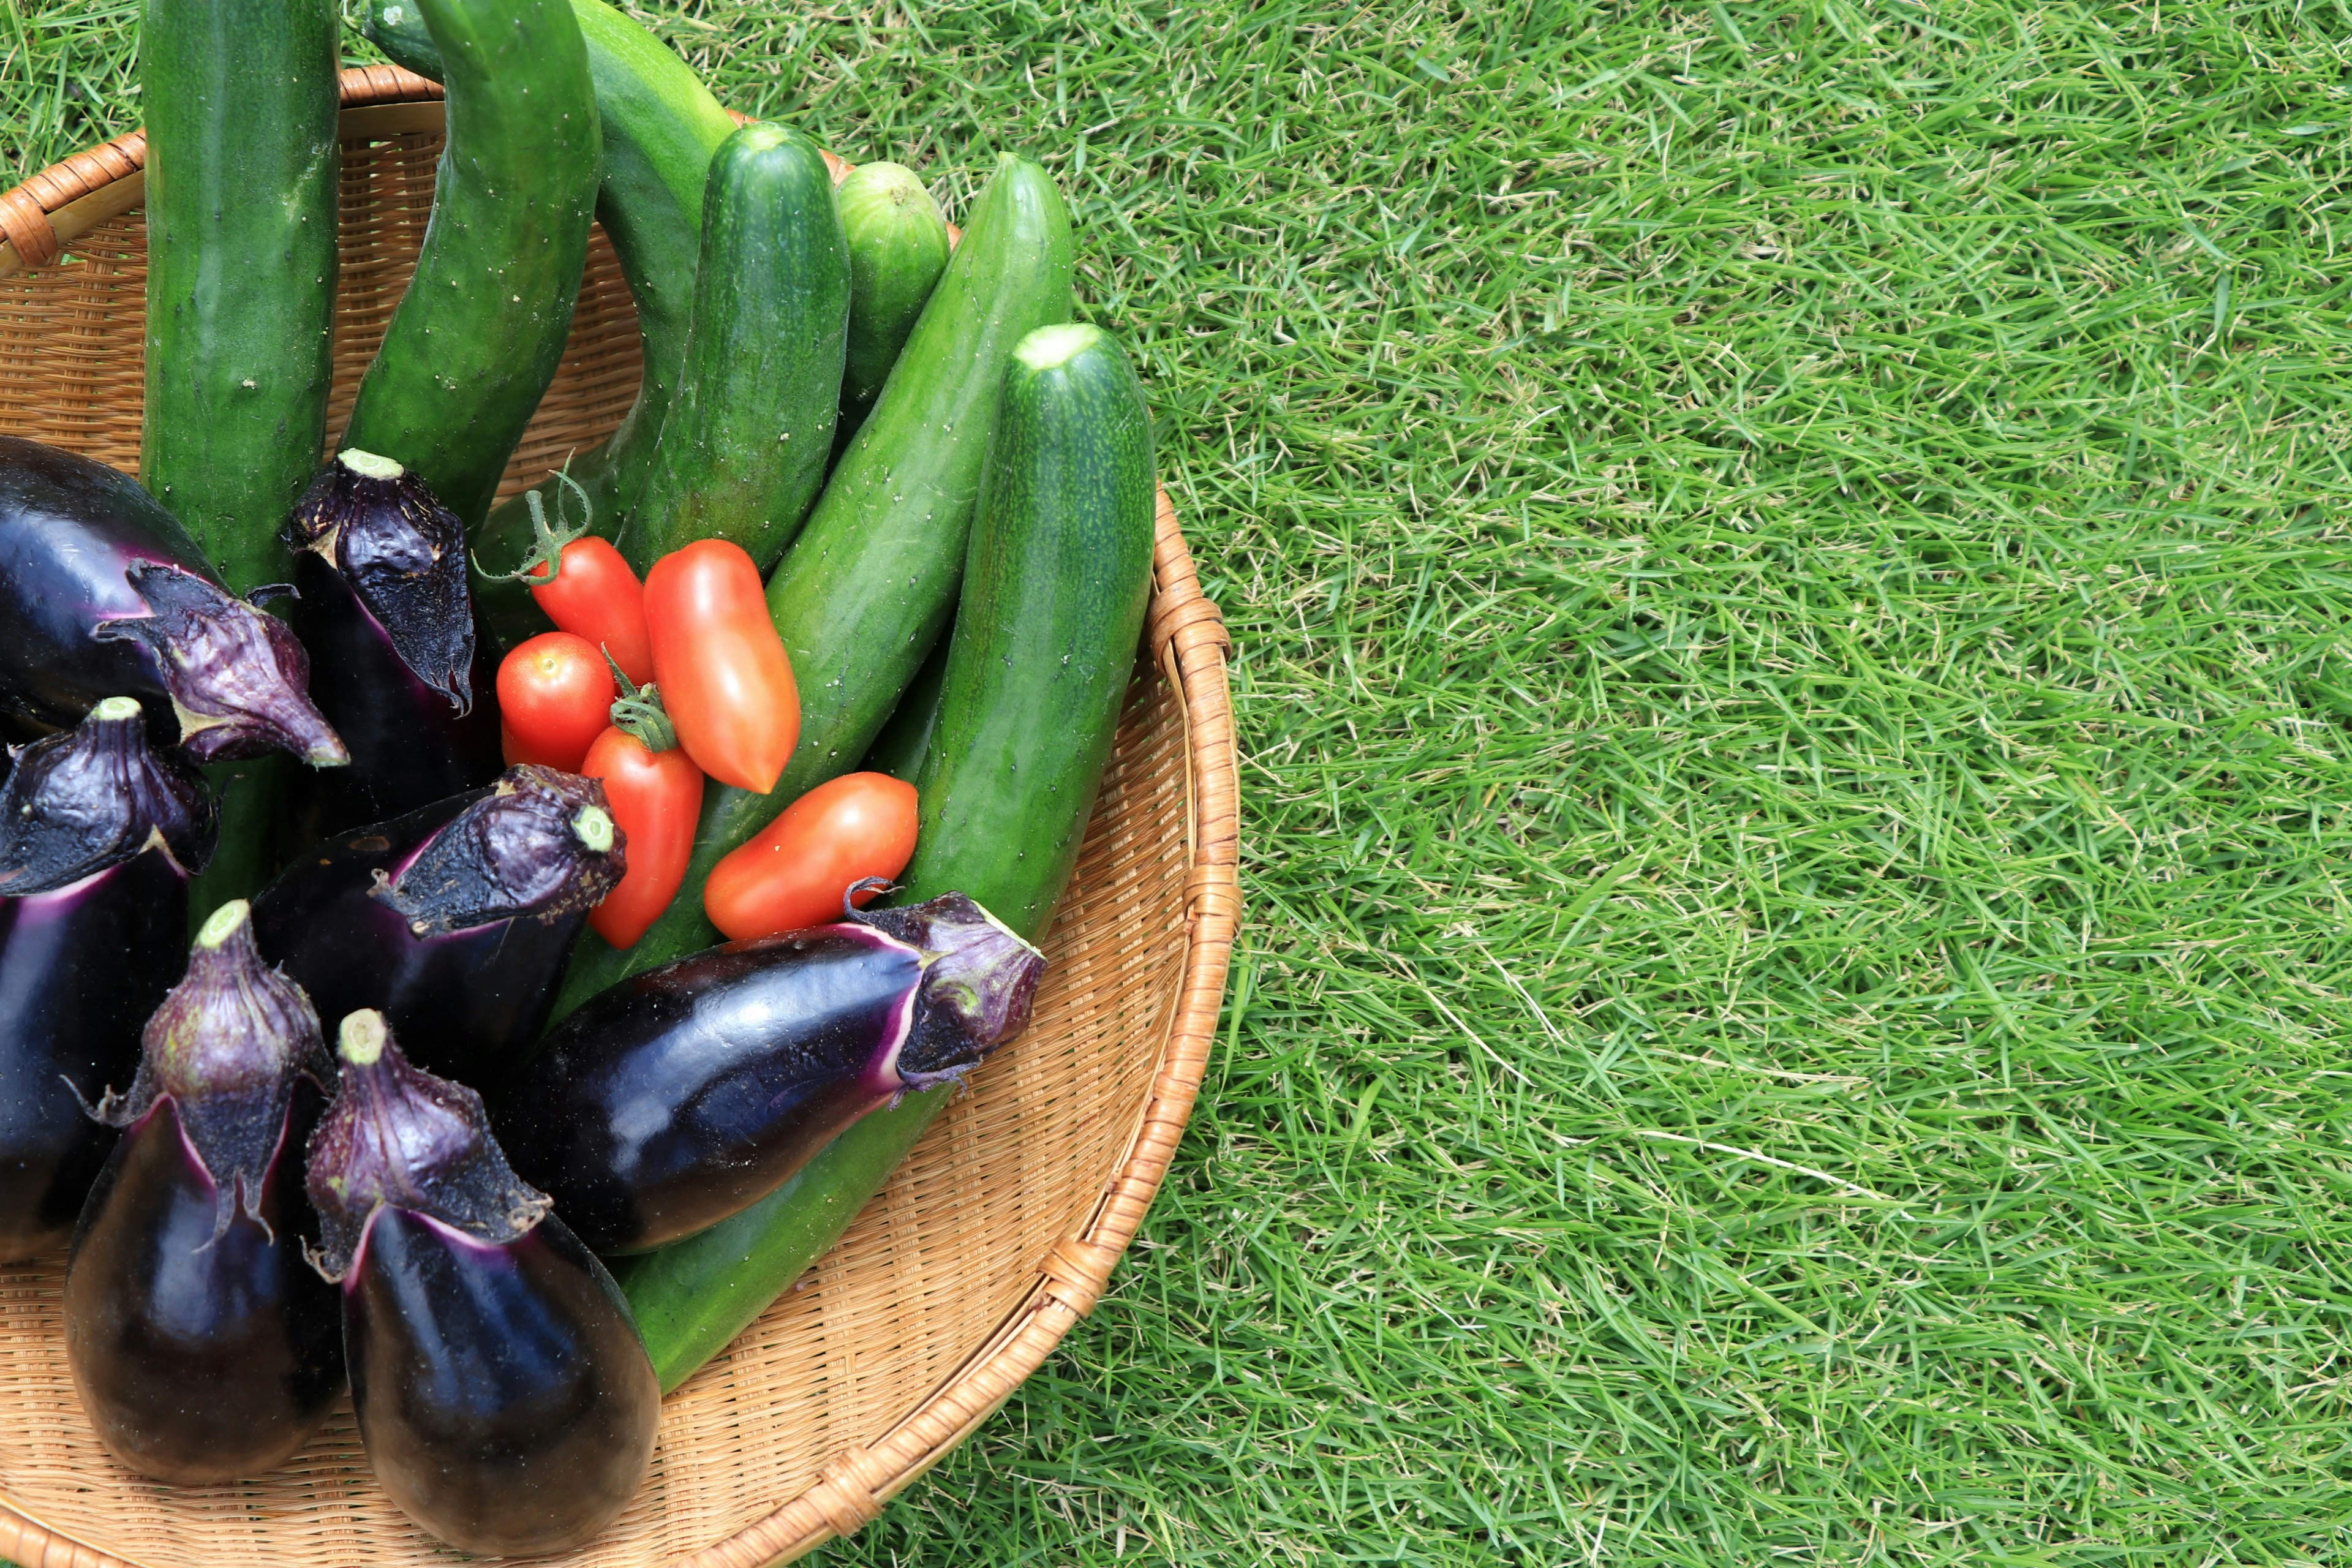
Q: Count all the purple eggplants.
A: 7